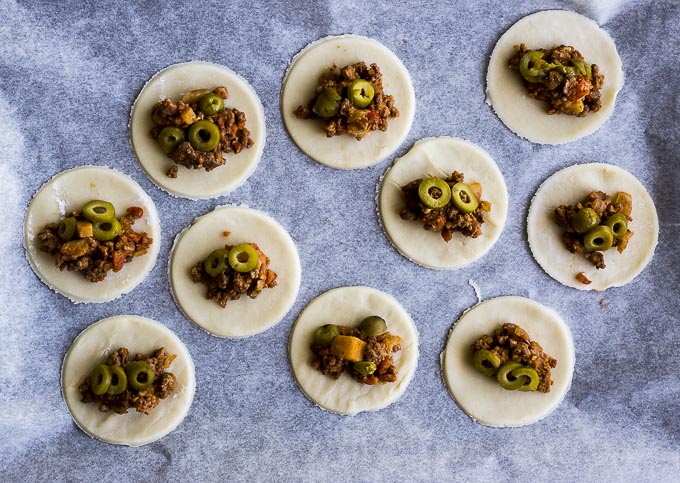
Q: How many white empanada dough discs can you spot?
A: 10